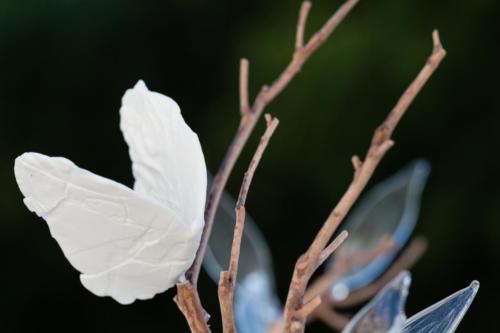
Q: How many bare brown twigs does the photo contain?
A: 3